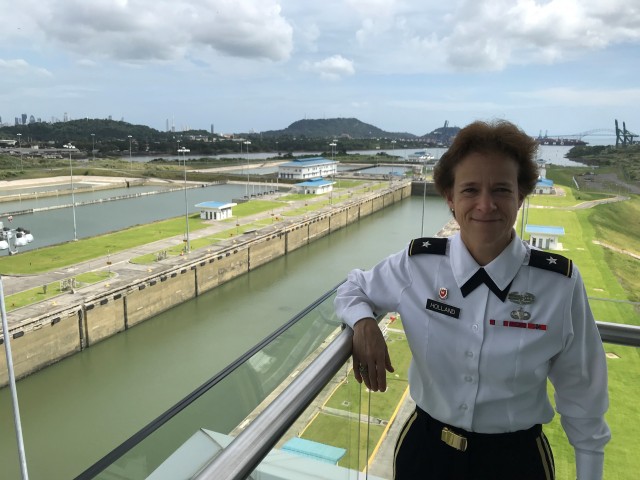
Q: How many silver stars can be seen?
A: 2